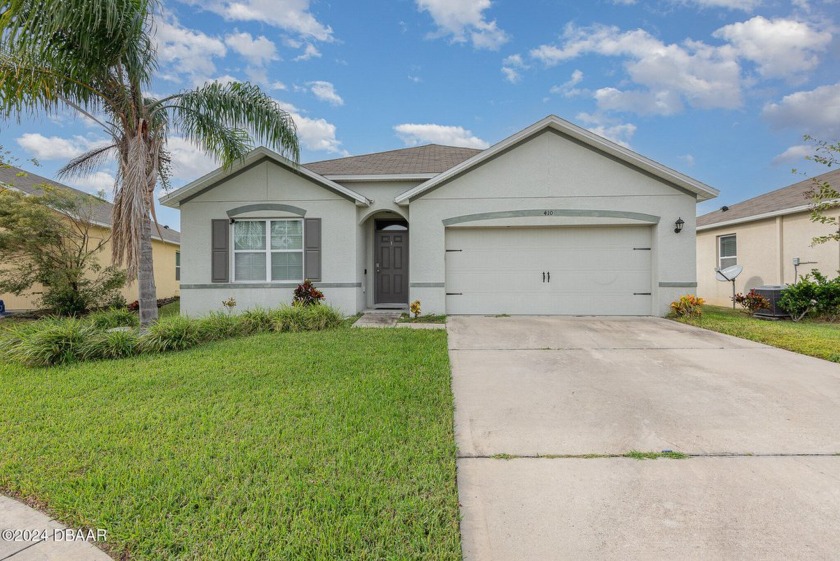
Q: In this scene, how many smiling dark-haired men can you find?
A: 0